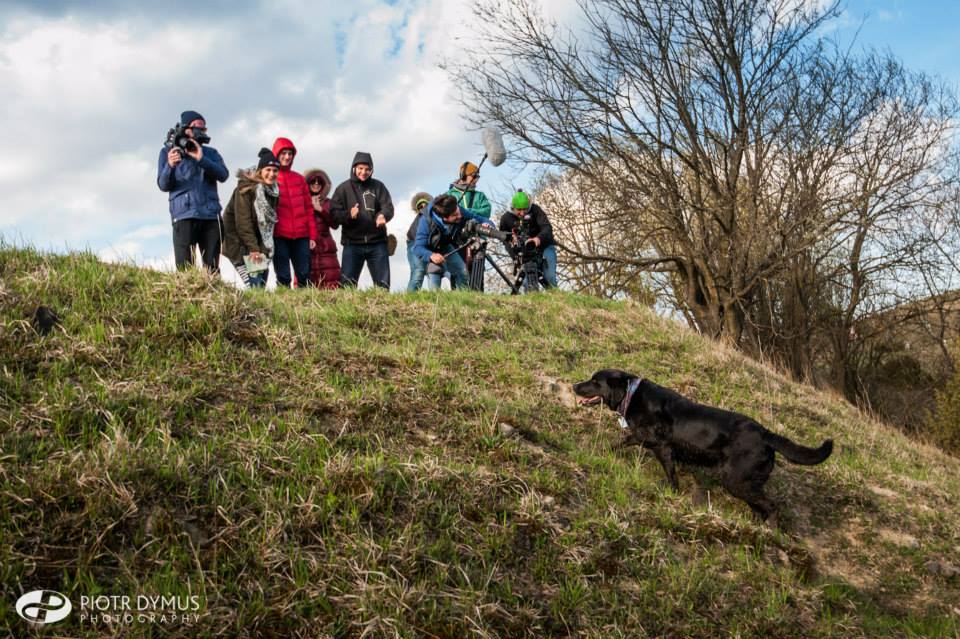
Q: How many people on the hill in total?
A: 9